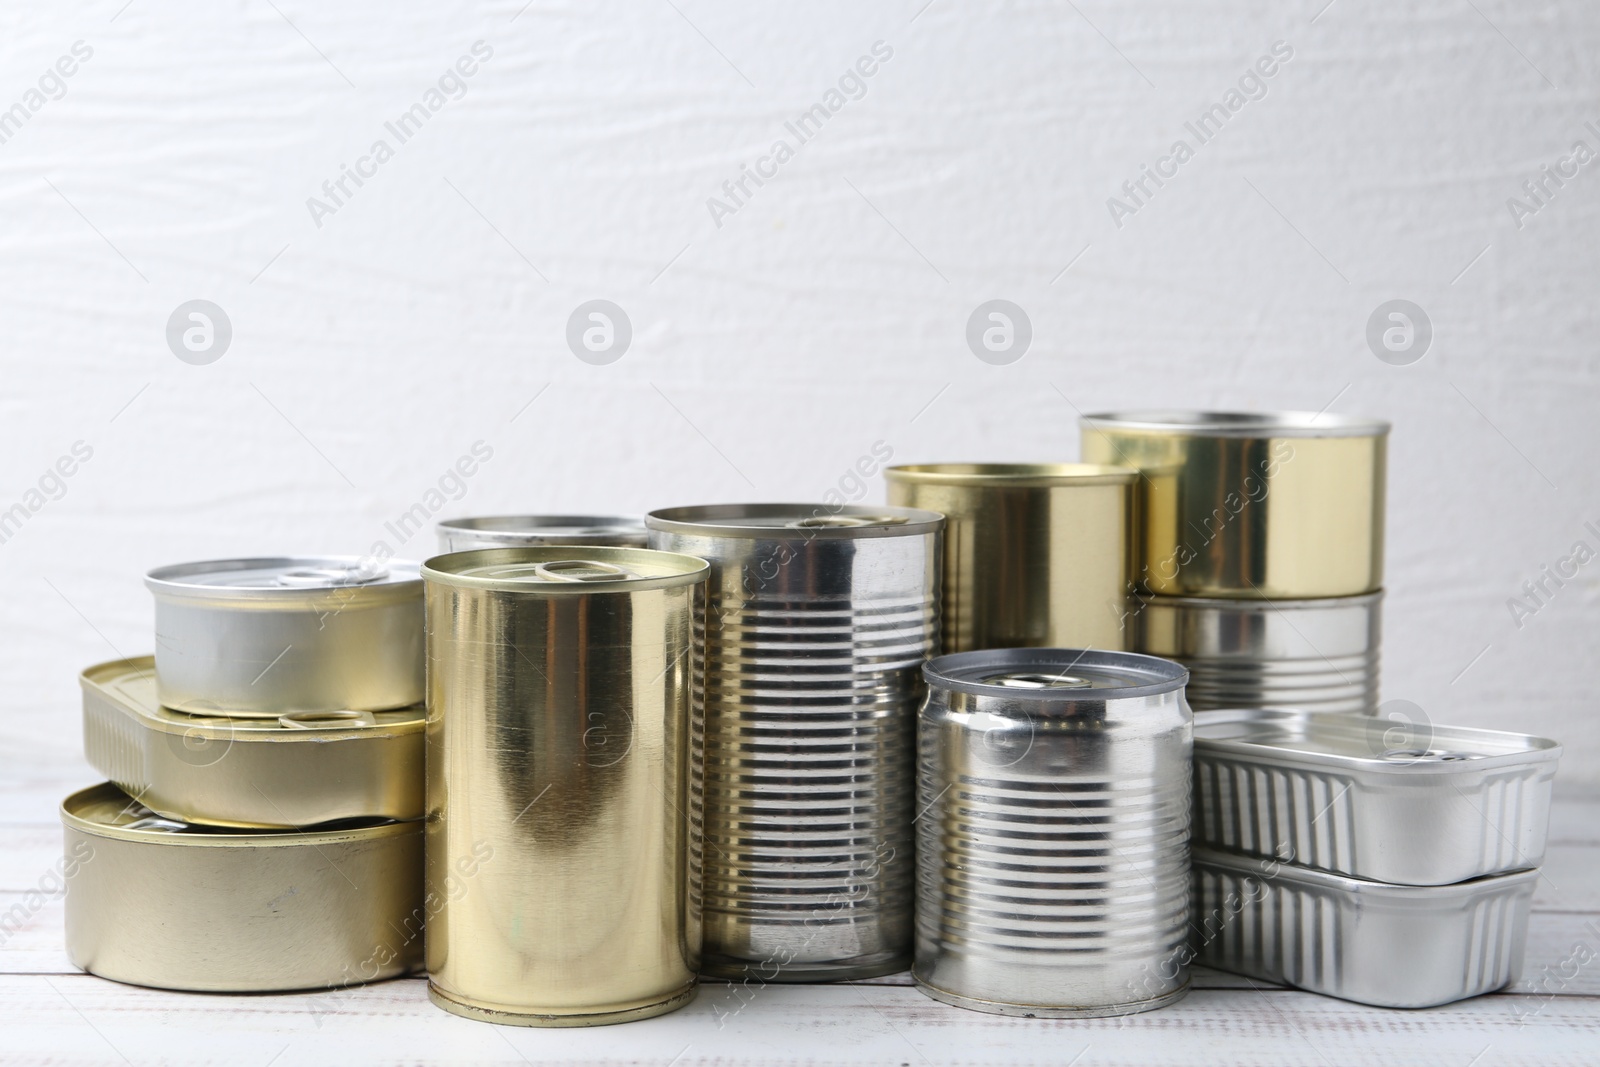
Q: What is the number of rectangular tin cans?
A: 3